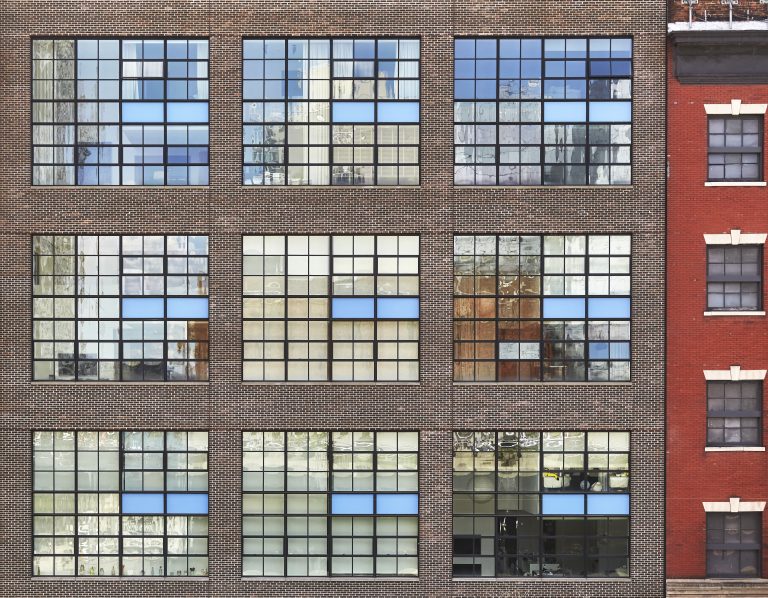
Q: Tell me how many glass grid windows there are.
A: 13